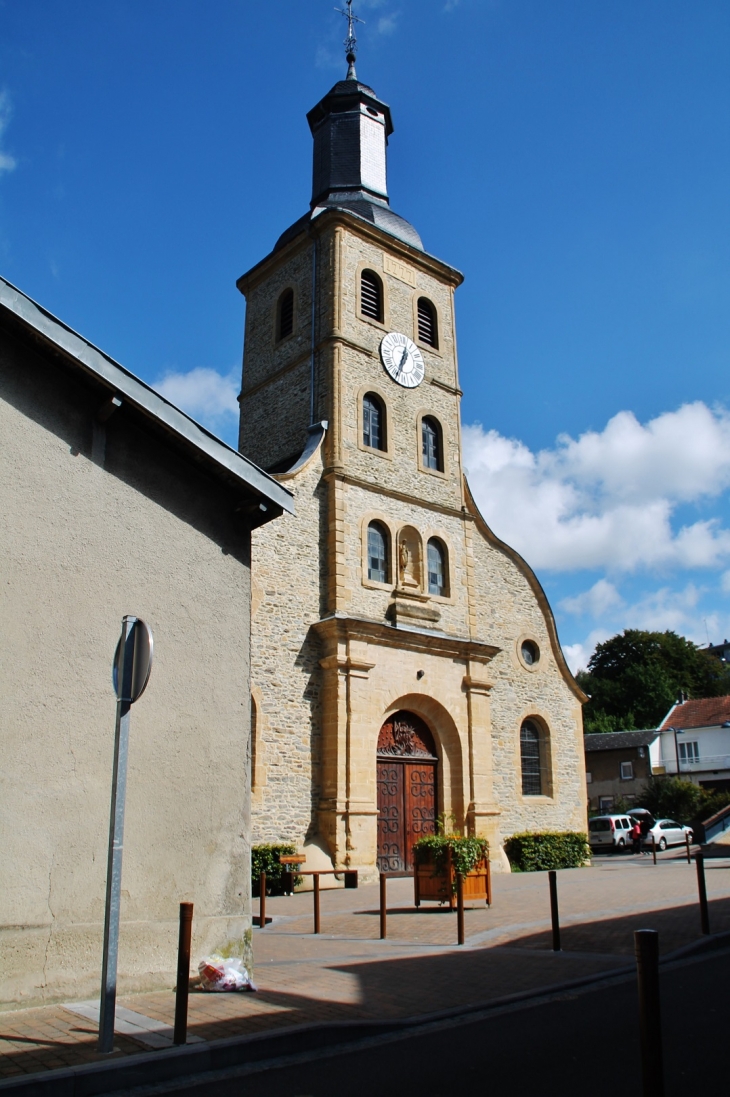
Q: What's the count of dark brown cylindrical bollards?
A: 10